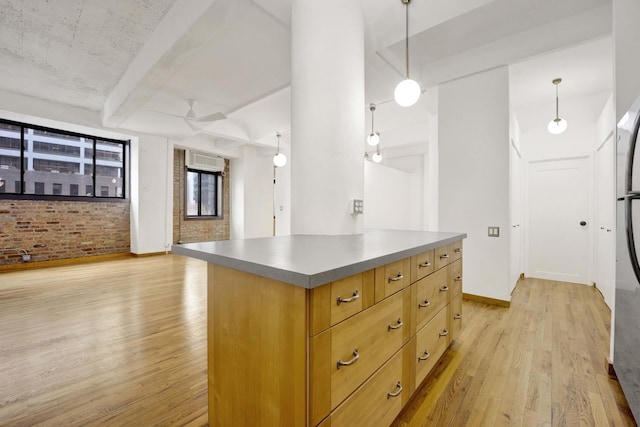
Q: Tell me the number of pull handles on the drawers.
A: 14